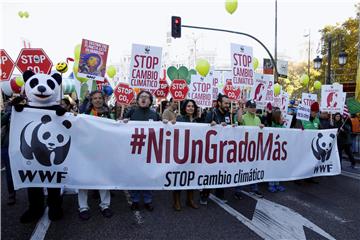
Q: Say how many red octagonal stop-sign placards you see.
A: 6